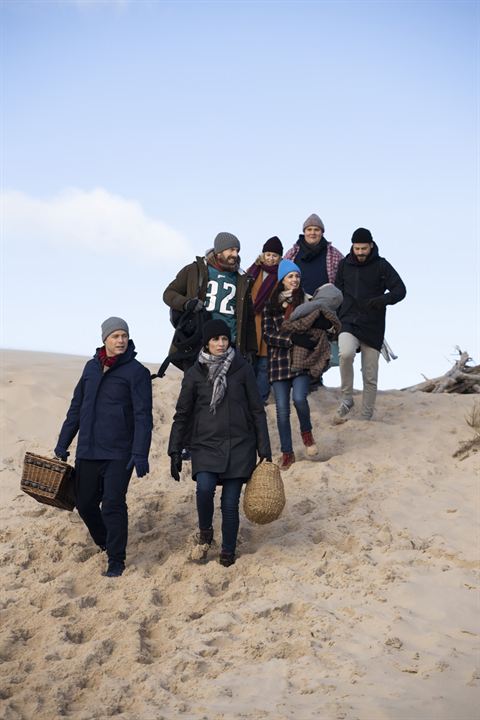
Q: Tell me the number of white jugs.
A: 0